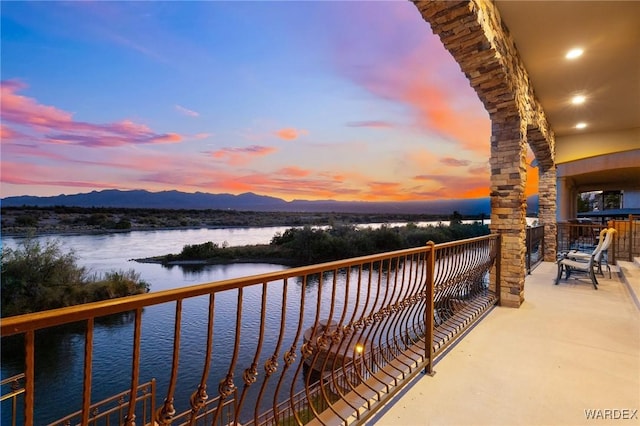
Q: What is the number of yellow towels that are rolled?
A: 0